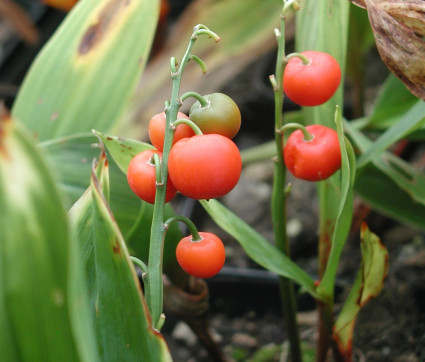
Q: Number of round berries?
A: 7